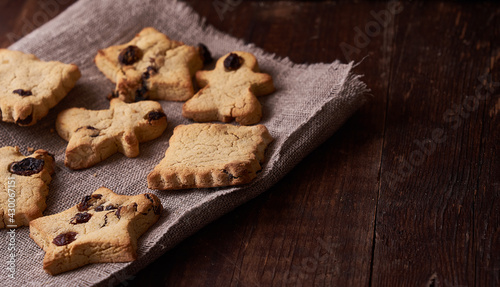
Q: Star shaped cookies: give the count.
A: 2